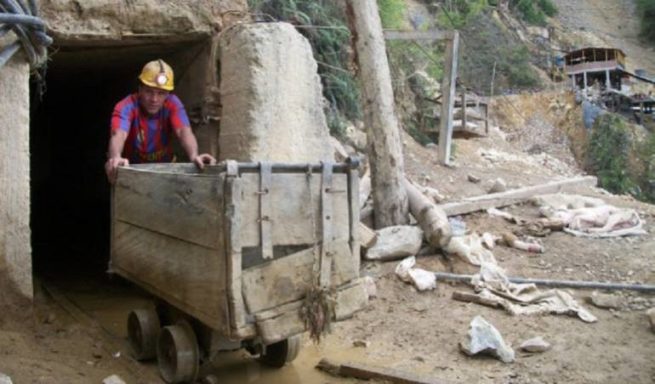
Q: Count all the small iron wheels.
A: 3